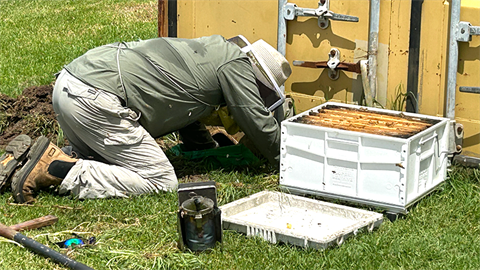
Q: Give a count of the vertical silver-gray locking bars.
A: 3